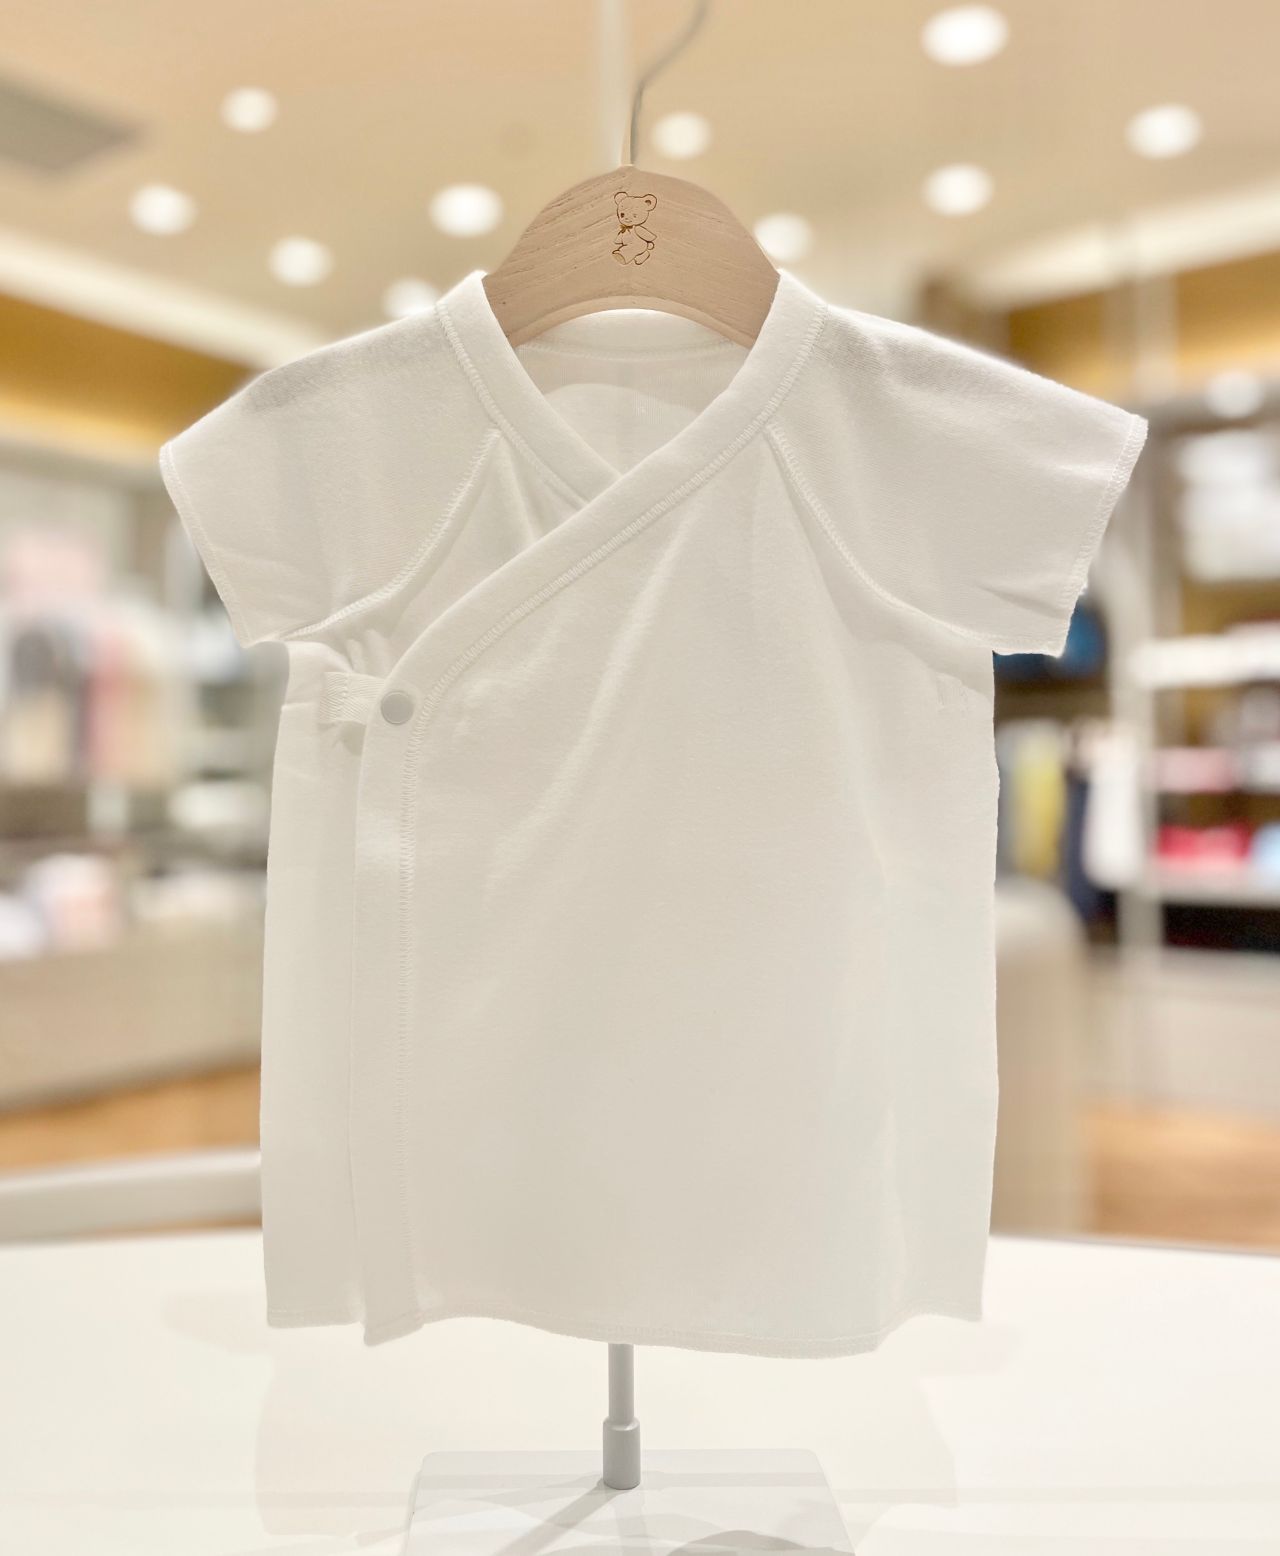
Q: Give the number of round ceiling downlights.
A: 10